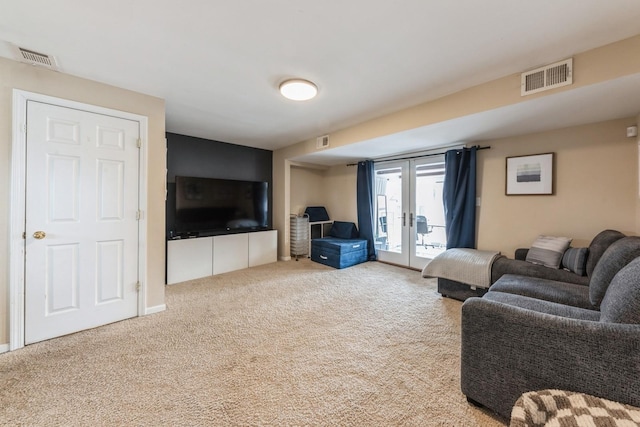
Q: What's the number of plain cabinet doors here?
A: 3